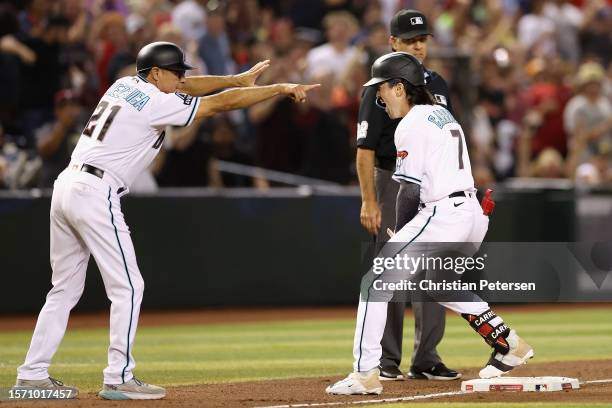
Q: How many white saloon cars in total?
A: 0